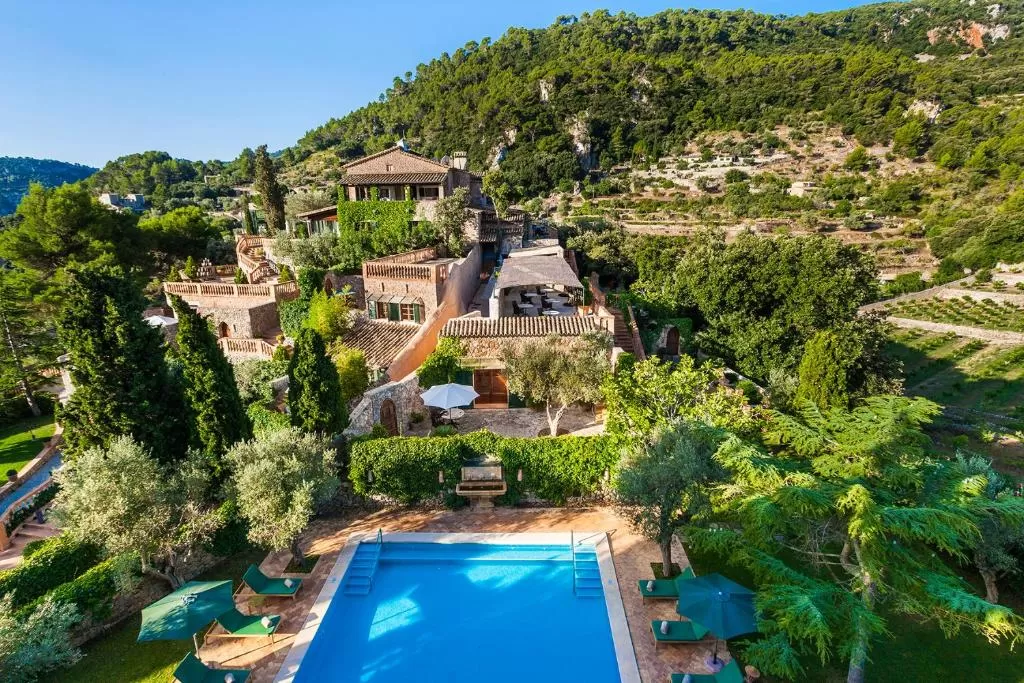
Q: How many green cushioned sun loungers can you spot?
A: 6